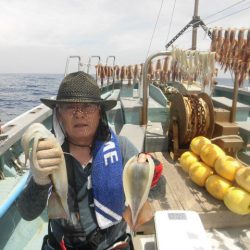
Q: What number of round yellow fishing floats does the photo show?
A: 8